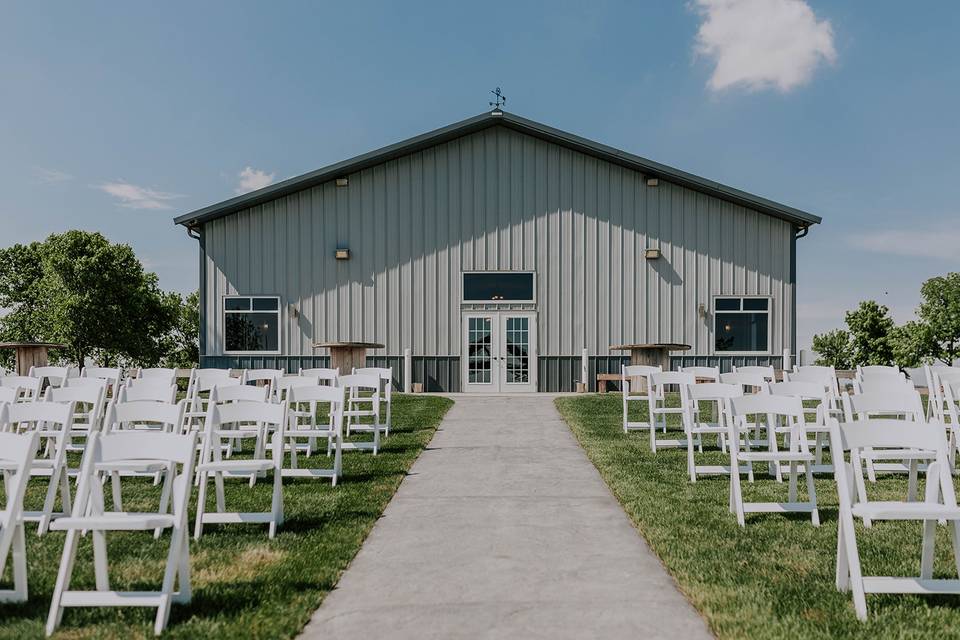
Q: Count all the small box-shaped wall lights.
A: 4